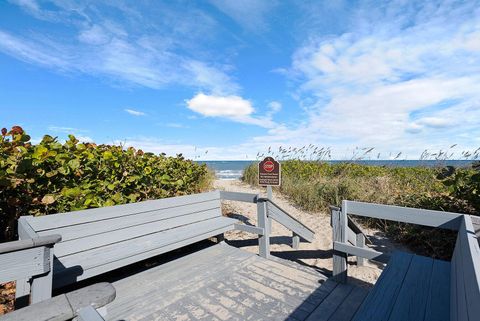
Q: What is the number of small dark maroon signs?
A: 1